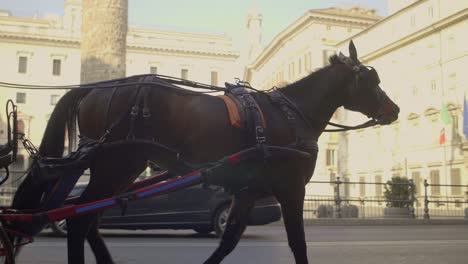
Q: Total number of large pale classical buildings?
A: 3